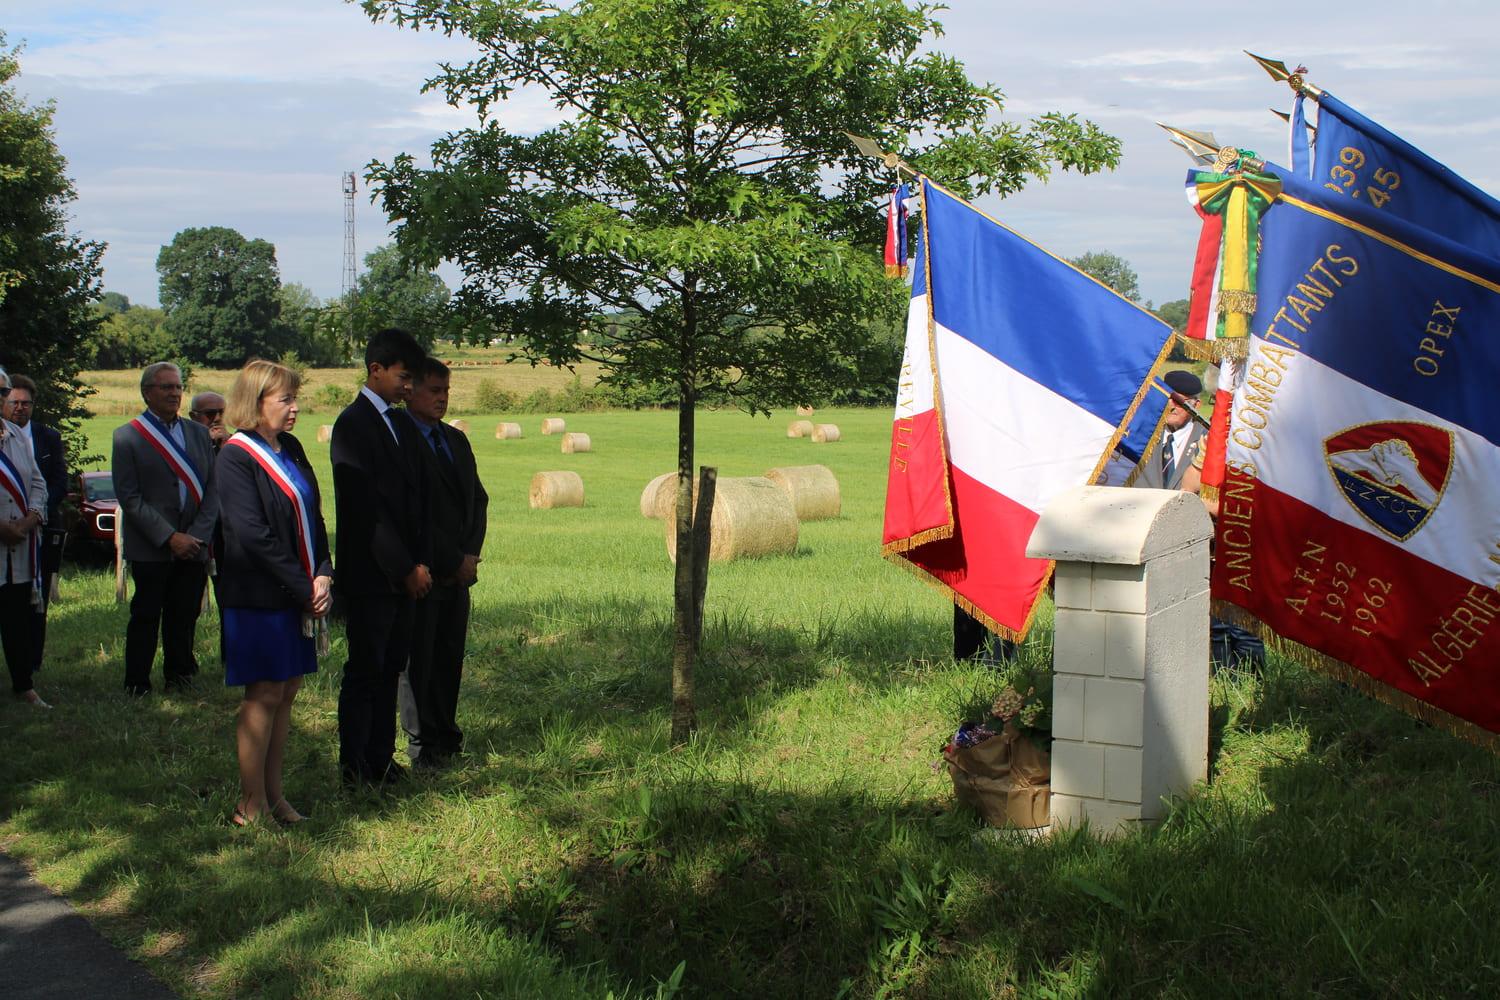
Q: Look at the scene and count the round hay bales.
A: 12